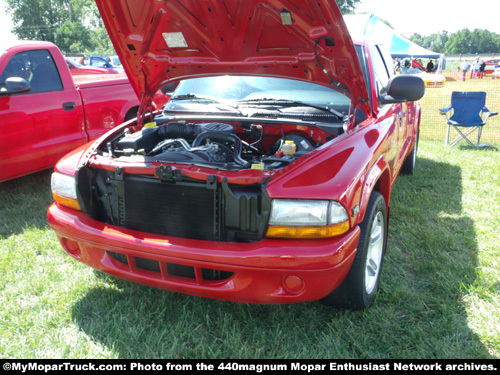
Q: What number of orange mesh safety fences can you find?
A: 1